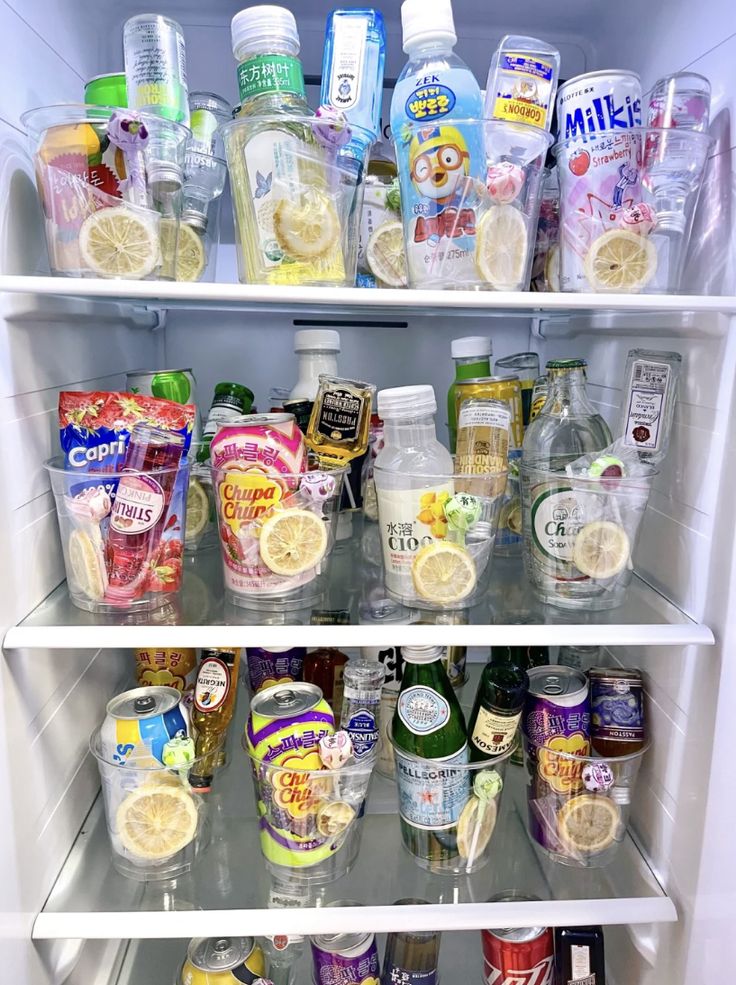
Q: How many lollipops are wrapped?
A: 12